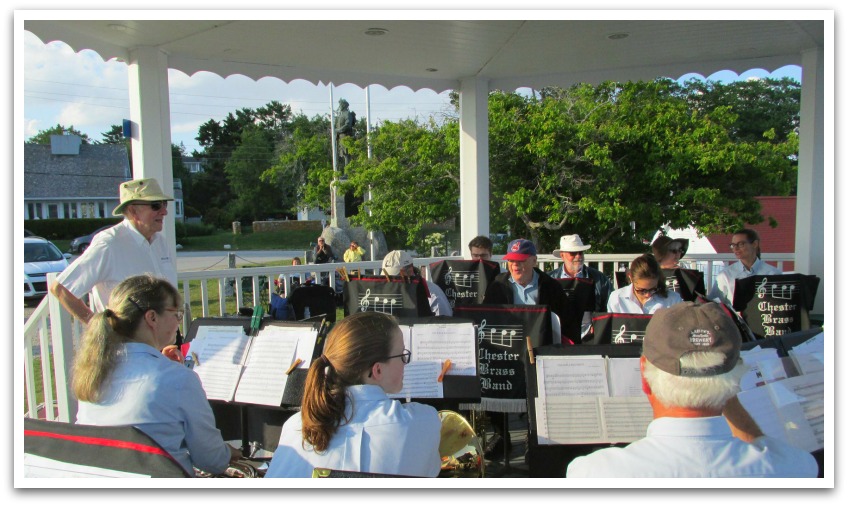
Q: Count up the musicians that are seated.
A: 10